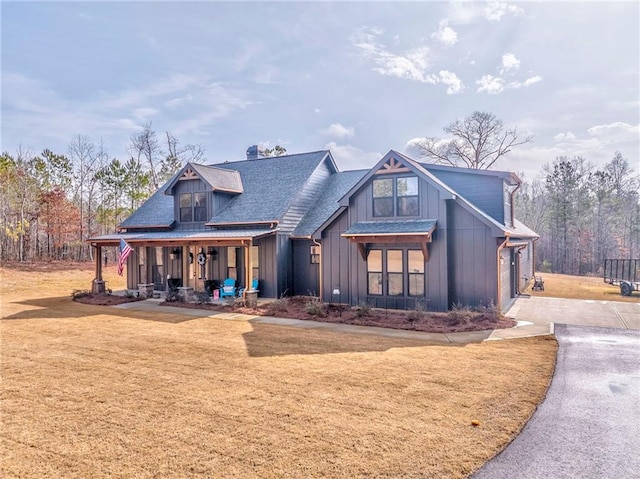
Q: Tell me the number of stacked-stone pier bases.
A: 4